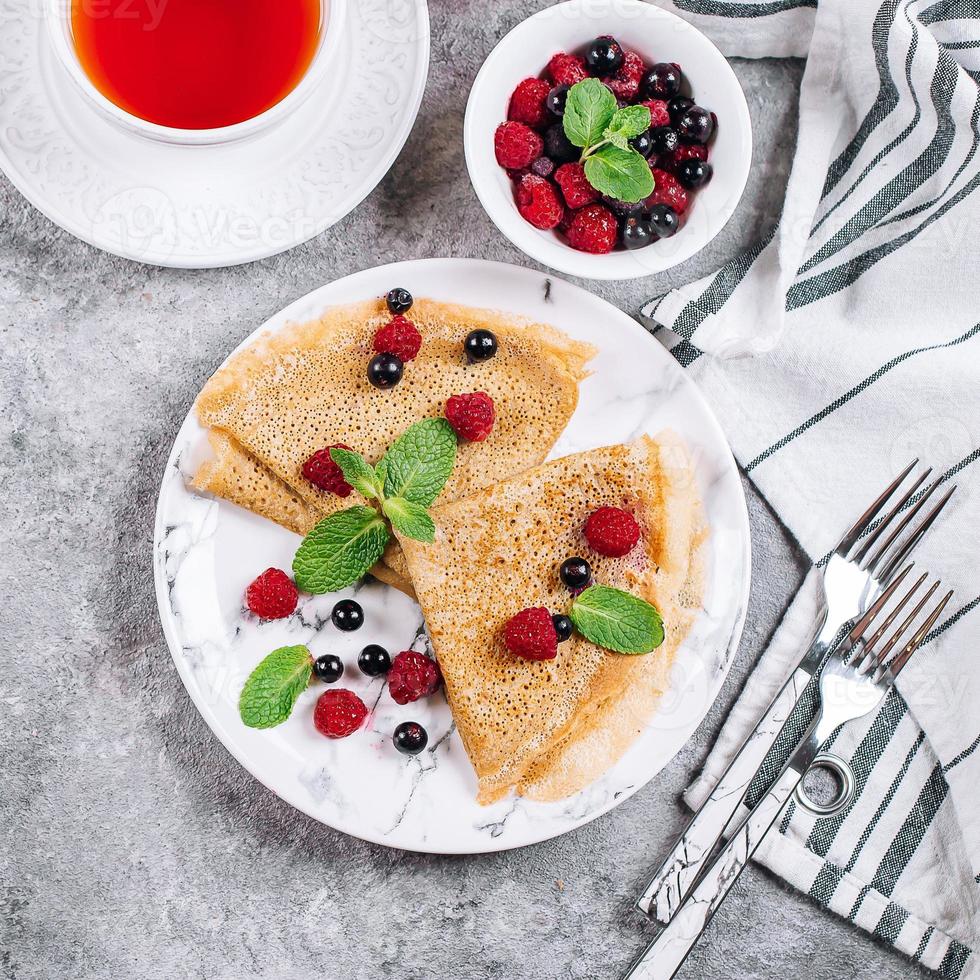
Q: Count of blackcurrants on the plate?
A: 9